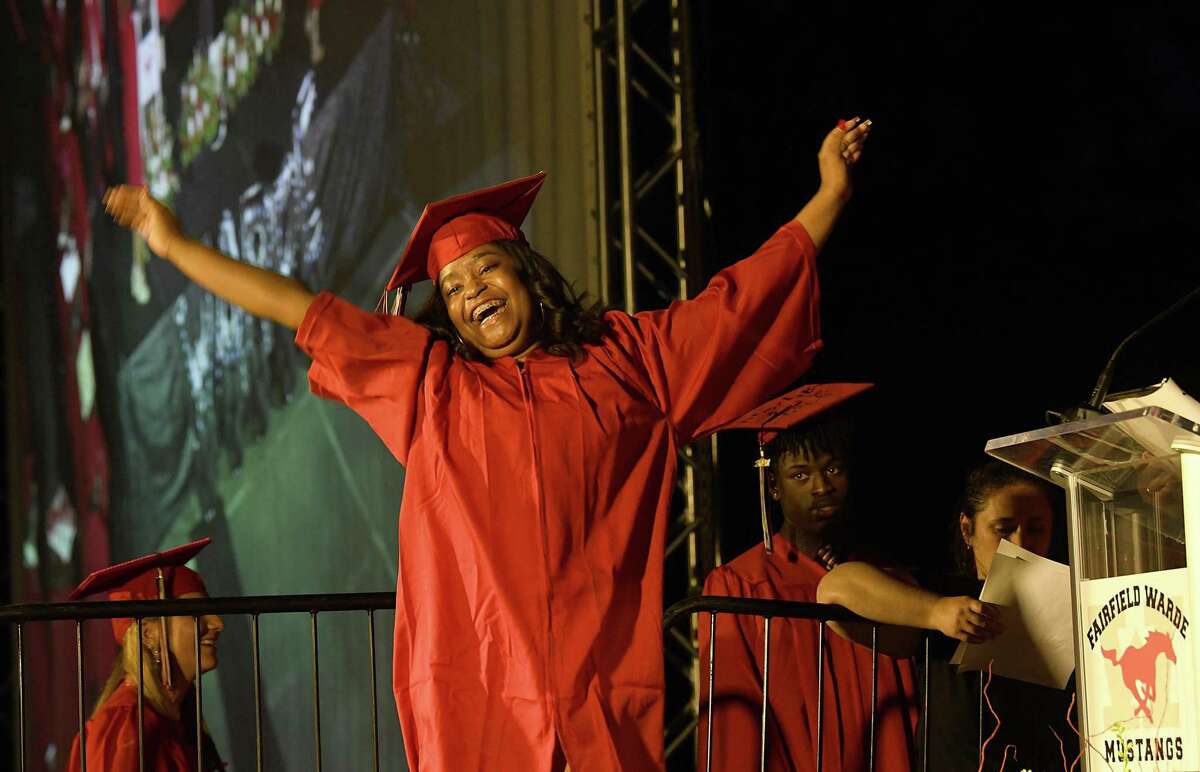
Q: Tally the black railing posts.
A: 13